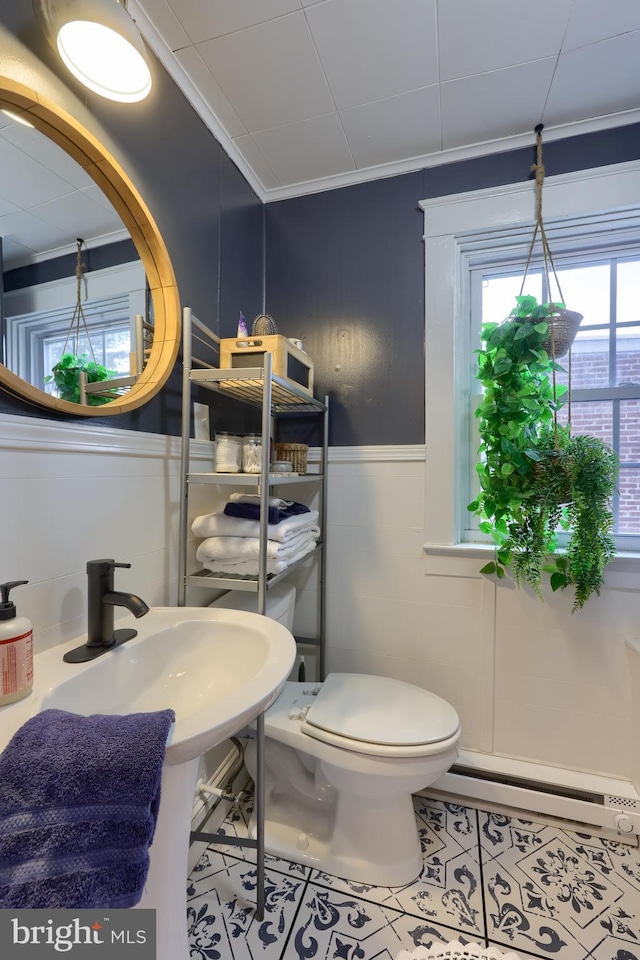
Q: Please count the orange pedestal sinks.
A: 0